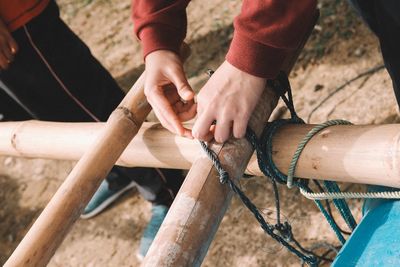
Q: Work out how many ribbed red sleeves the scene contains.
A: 2